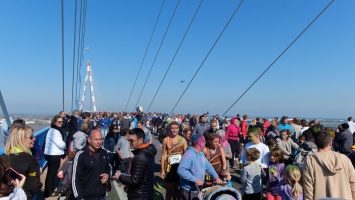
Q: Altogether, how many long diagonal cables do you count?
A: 5